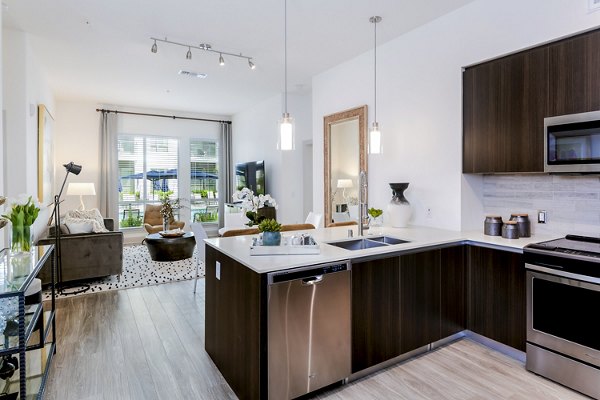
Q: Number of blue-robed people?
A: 0